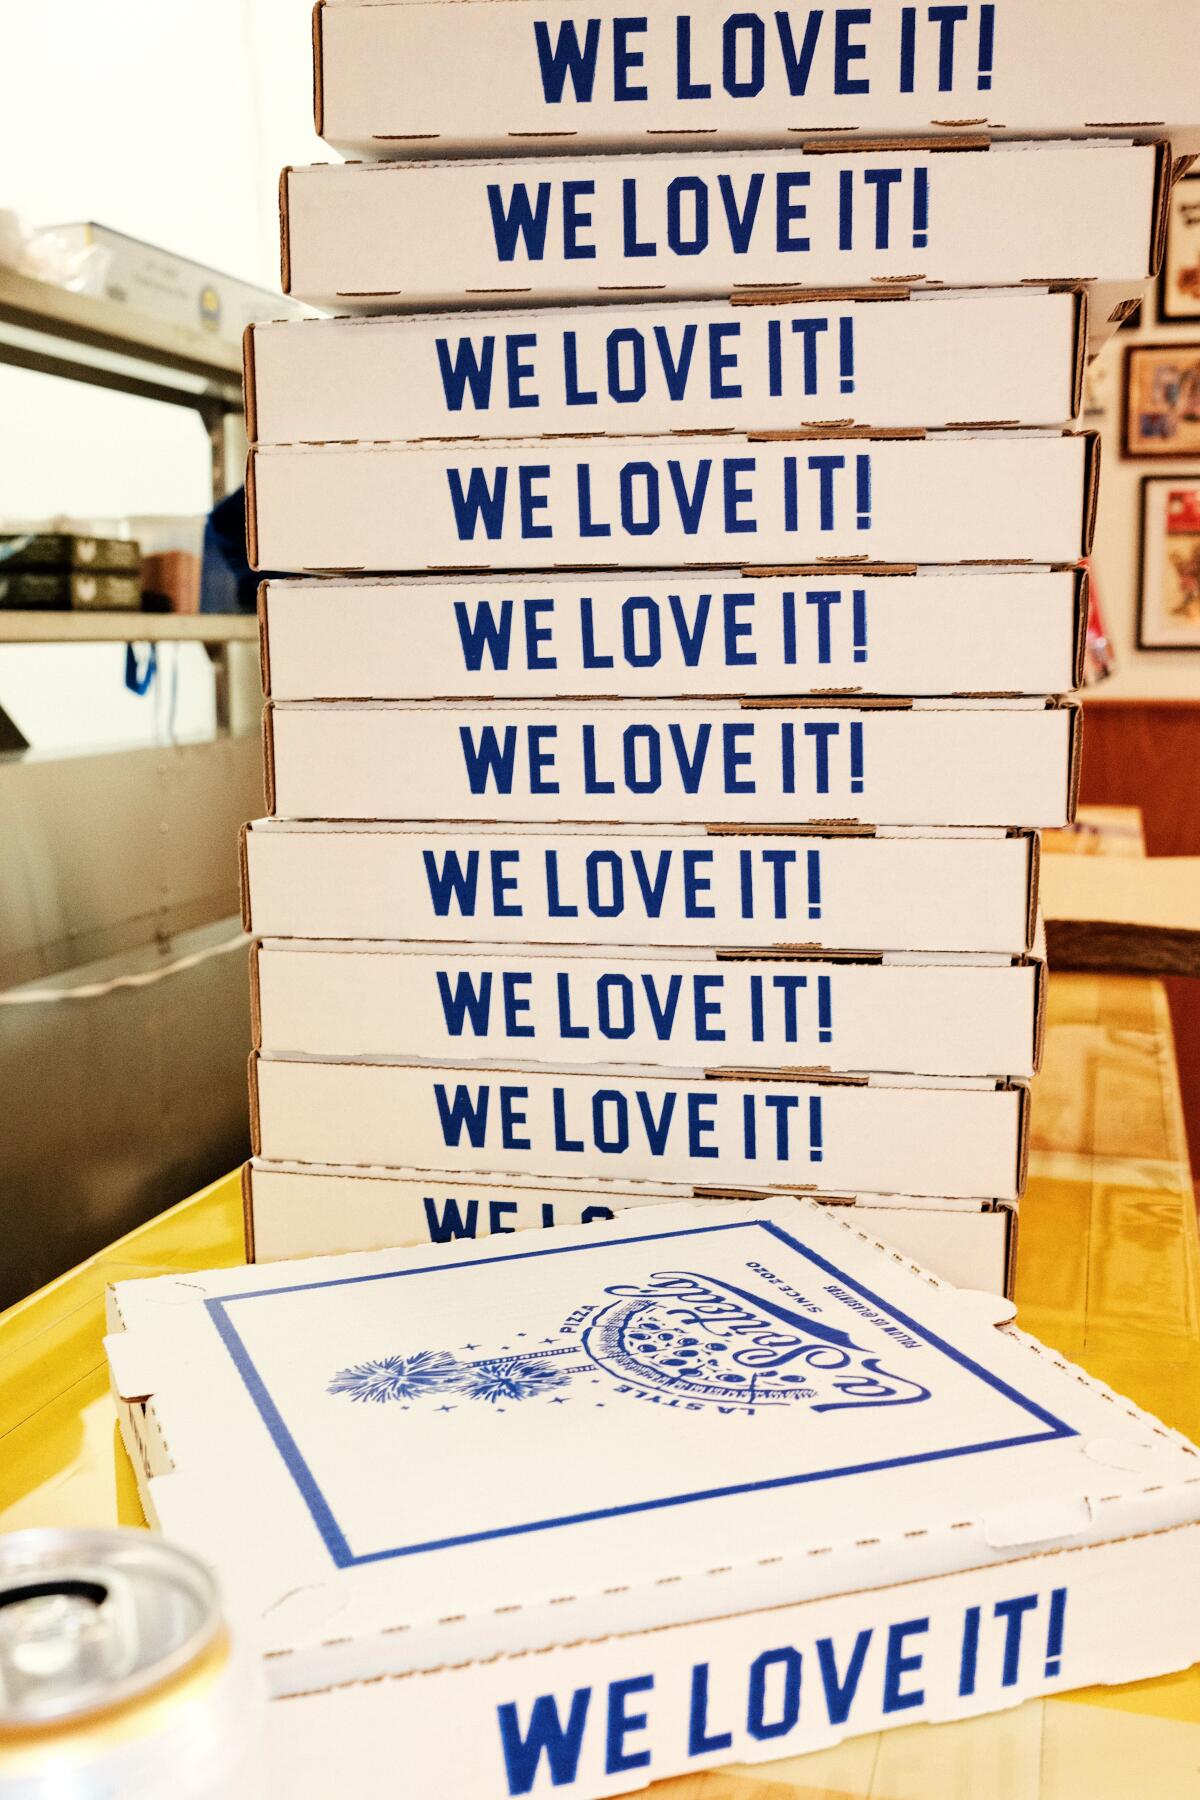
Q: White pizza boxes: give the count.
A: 11